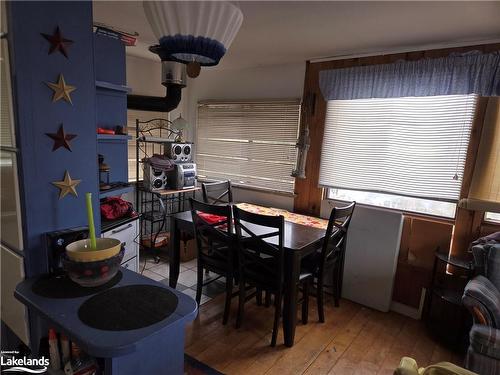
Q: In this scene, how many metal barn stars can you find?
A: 4